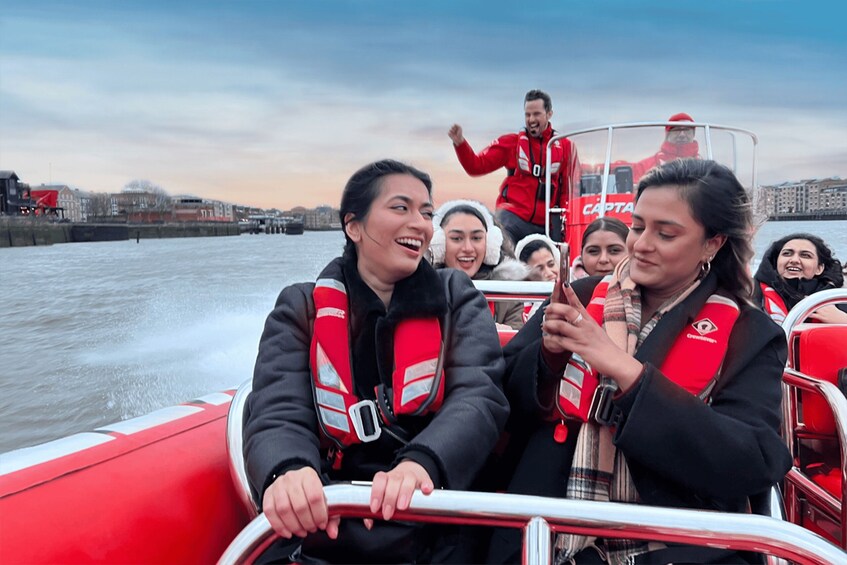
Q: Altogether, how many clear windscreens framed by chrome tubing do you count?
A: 1